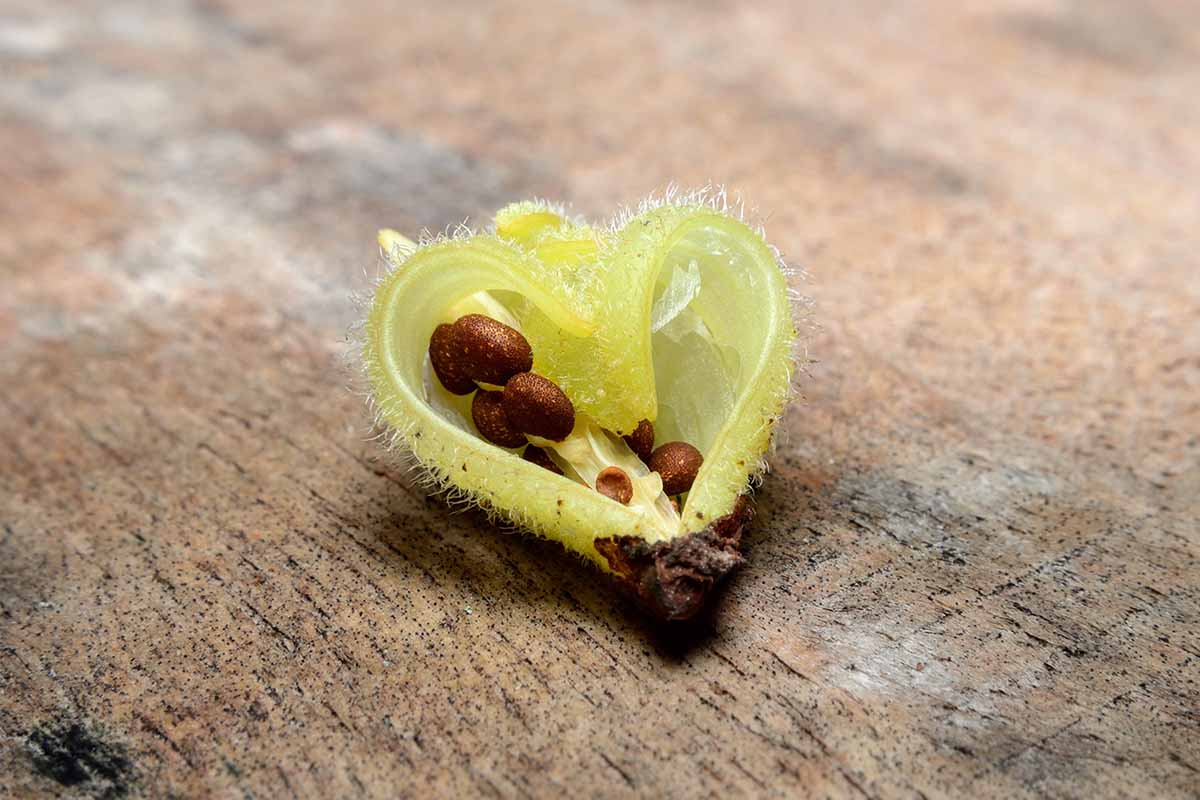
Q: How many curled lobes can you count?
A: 2